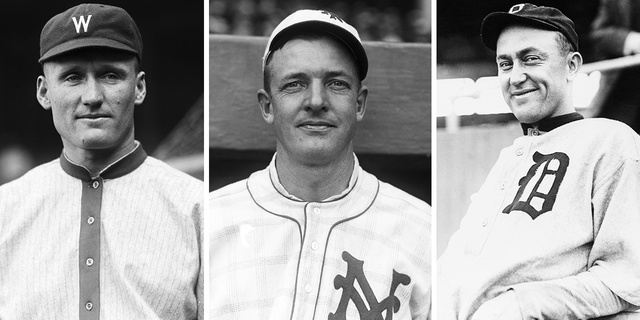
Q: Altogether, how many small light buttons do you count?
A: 10